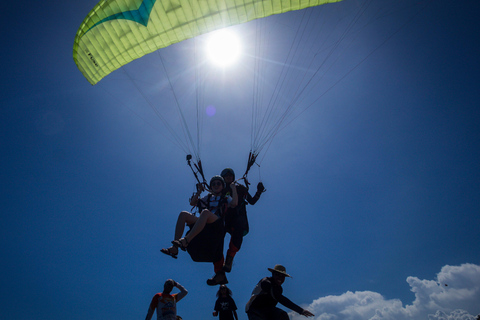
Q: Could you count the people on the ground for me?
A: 3